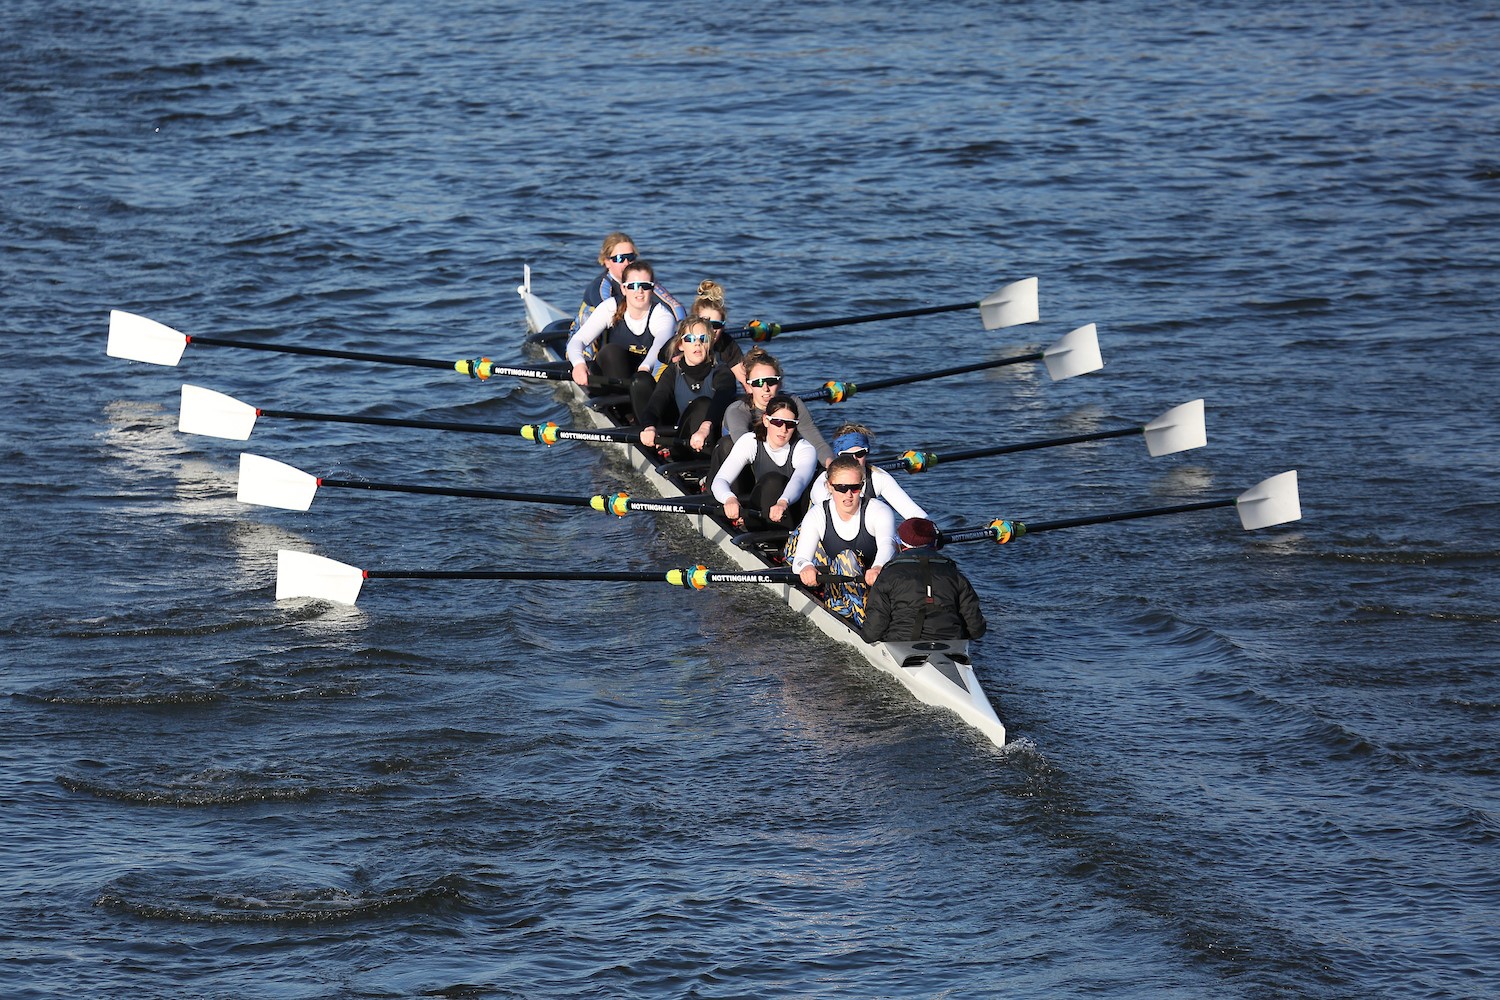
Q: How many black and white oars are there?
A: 8